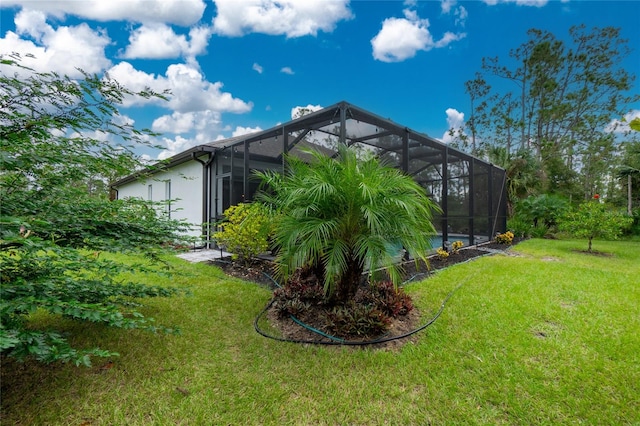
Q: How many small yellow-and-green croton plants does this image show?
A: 3